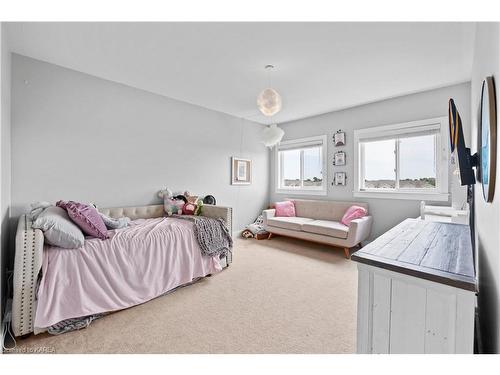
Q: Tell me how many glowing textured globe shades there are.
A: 1